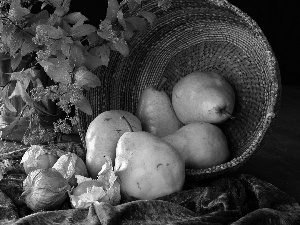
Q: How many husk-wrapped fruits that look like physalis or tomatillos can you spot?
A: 4